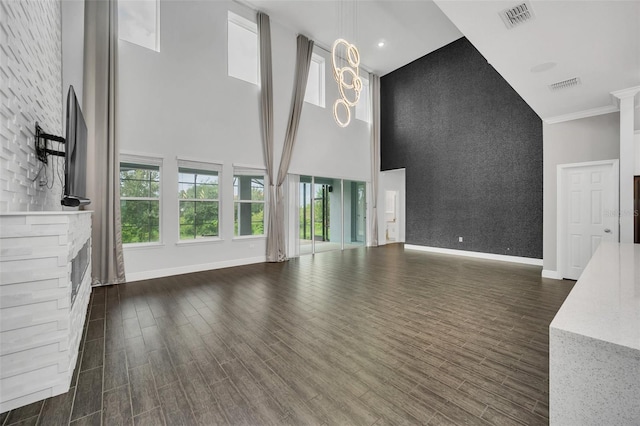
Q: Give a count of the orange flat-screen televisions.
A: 0